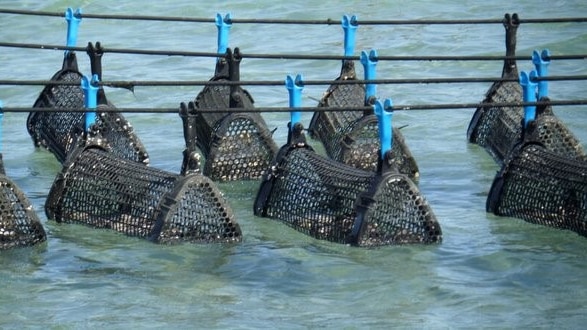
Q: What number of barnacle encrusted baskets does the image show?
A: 8